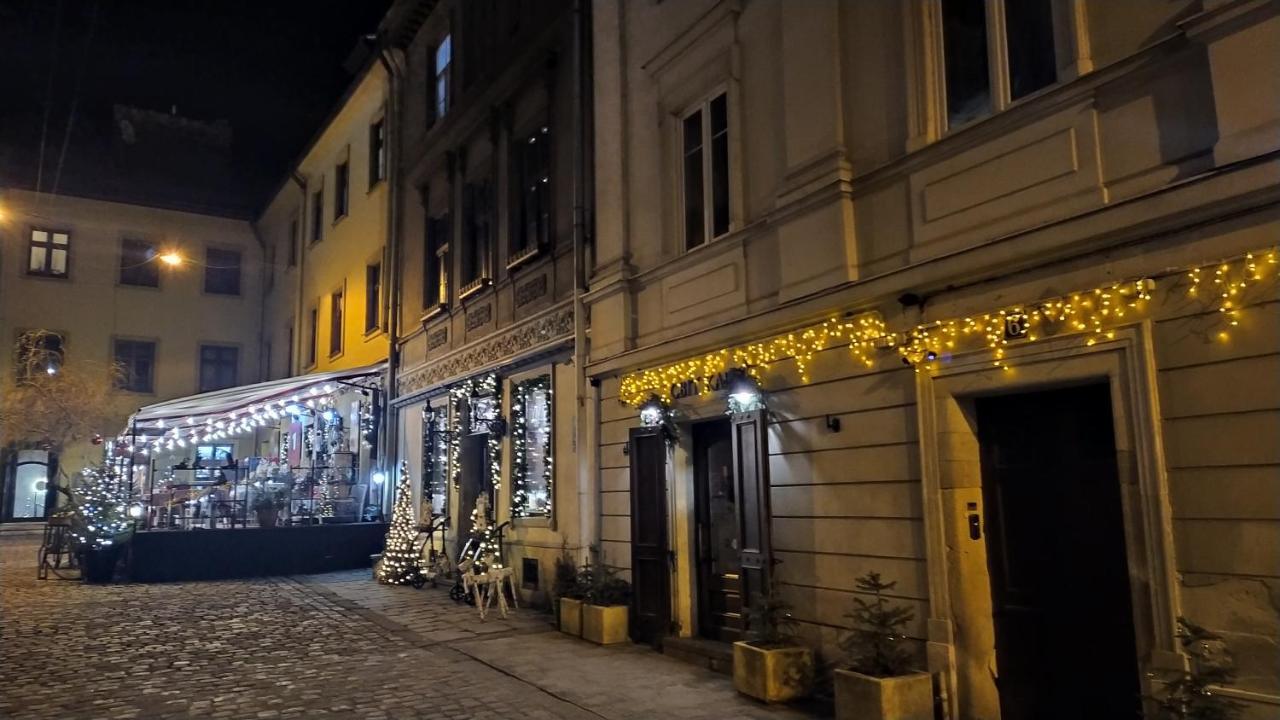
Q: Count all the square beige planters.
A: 4